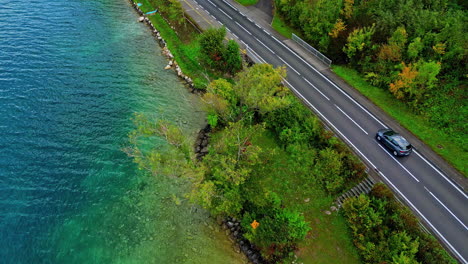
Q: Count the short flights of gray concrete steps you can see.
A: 1